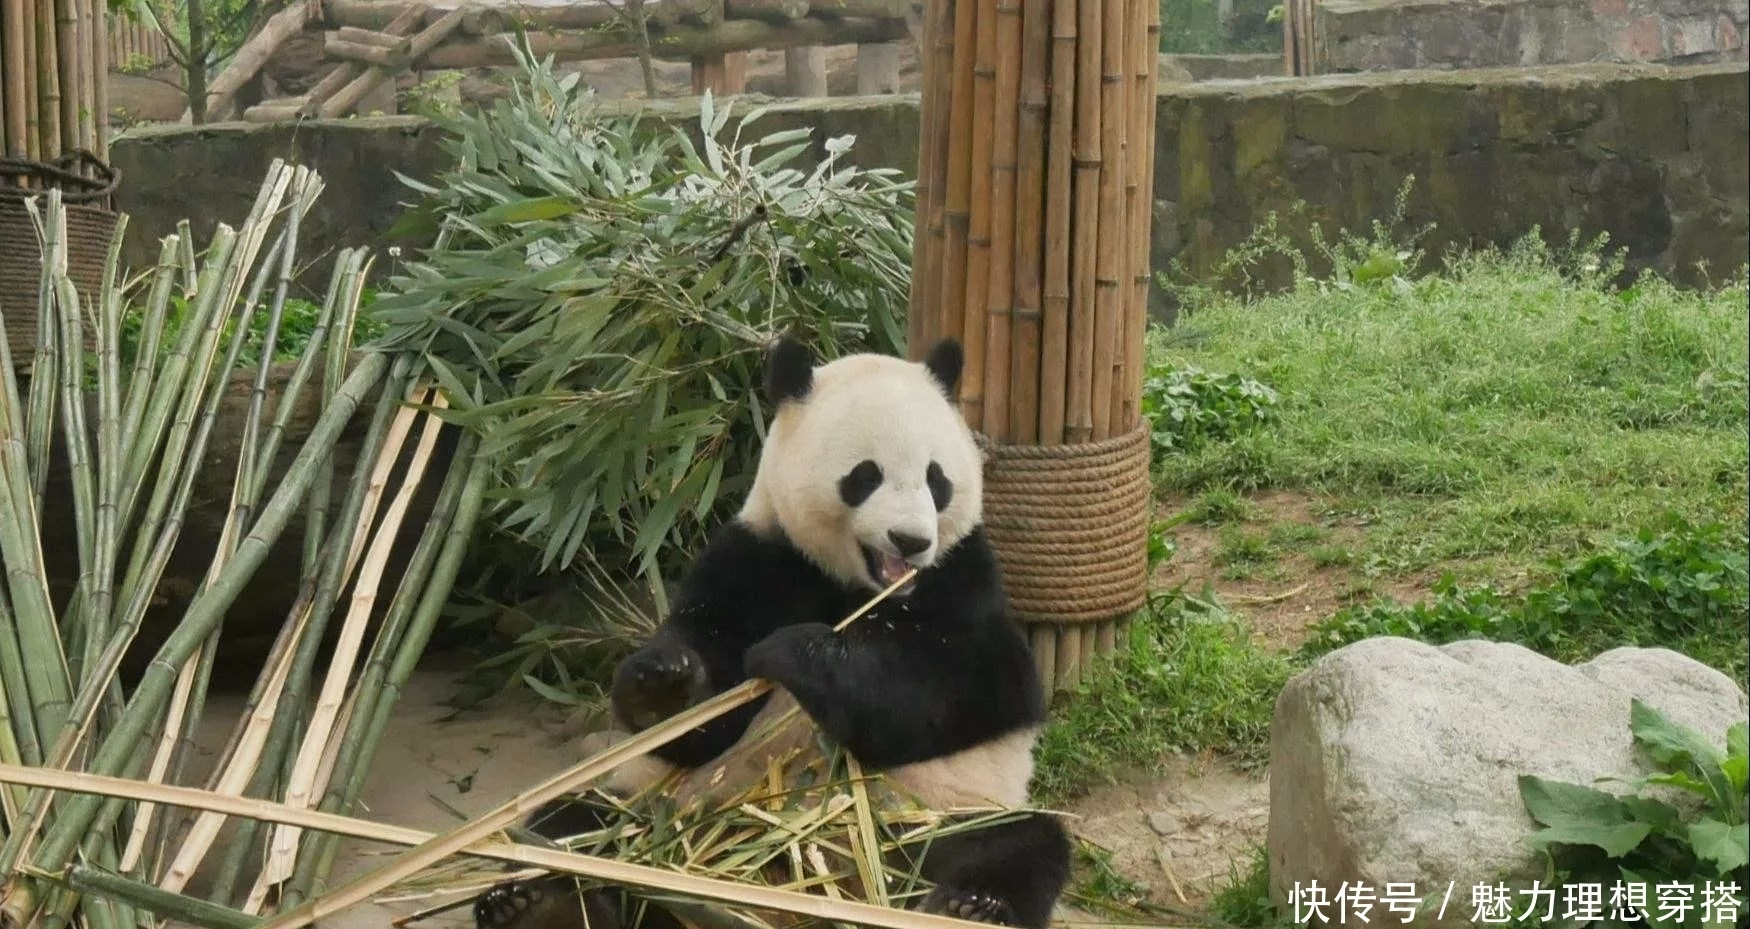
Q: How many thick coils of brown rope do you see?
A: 2